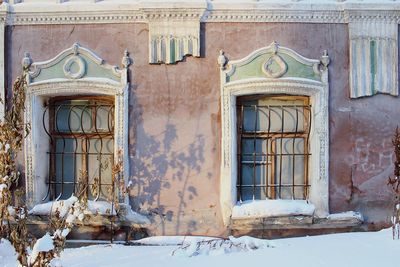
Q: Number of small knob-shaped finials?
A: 4